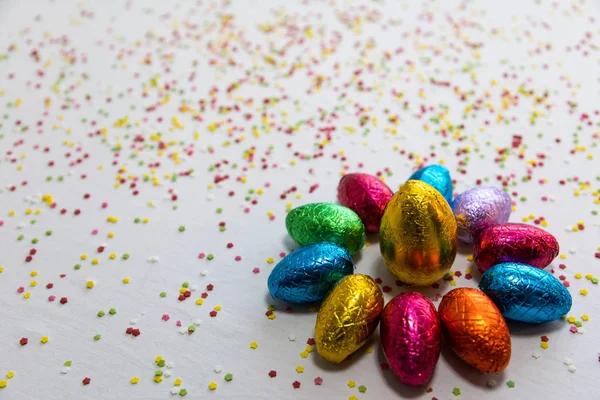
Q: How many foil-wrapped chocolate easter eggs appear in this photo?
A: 11